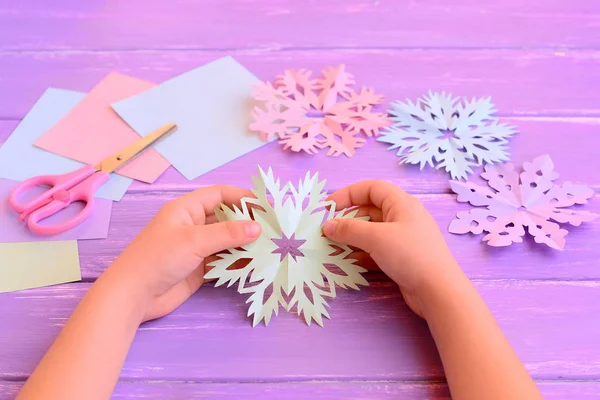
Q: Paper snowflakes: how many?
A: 4